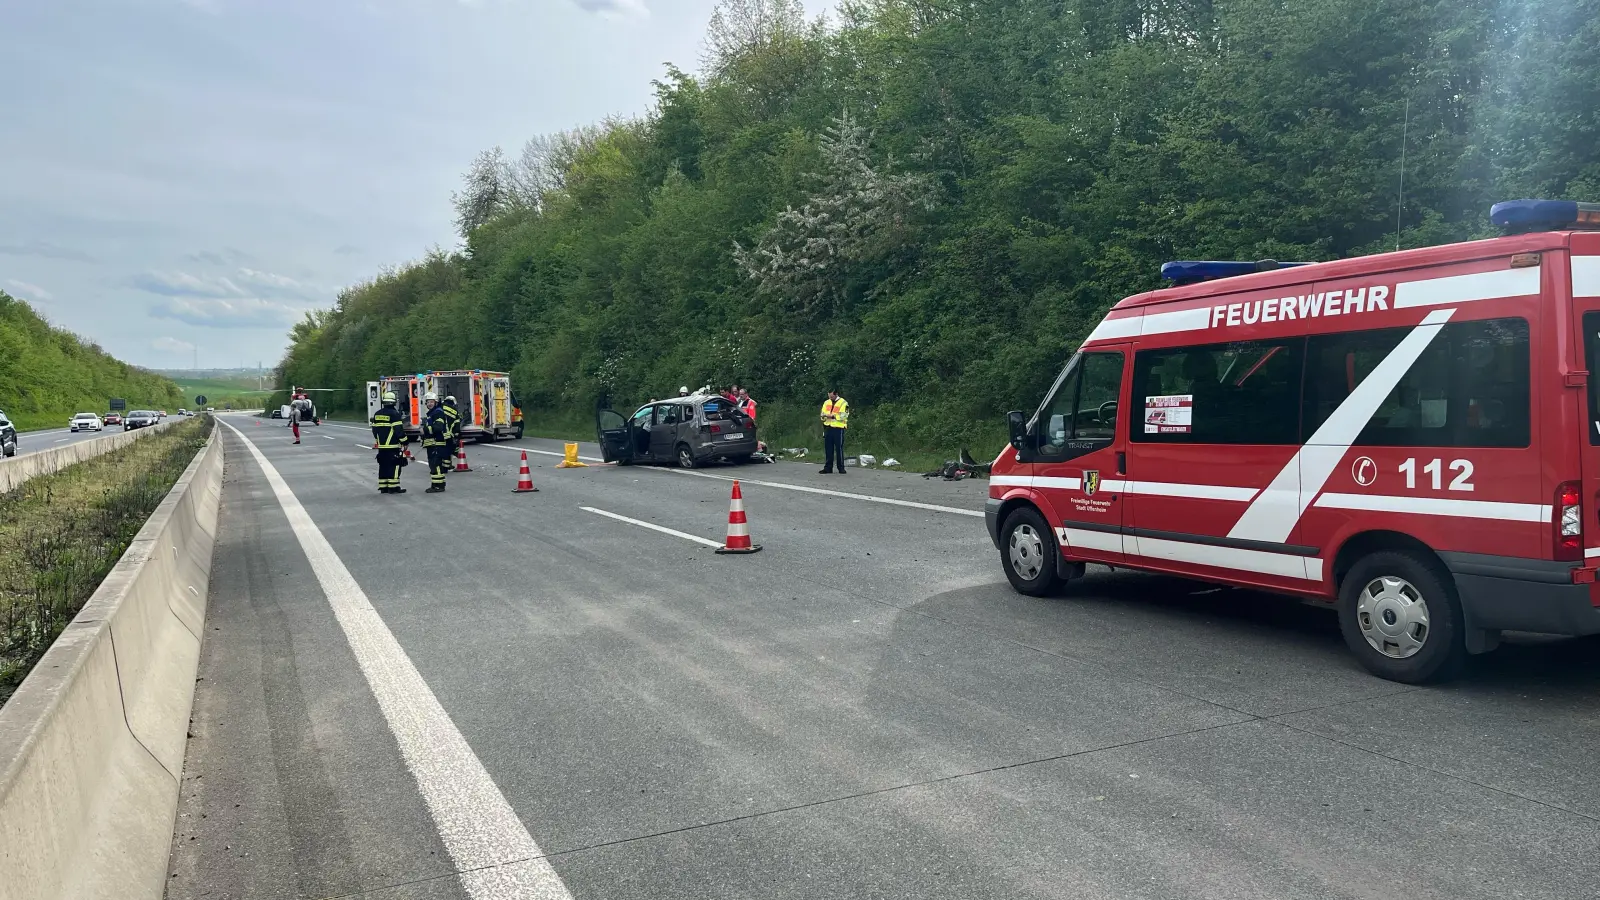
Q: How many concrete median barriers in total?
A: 2